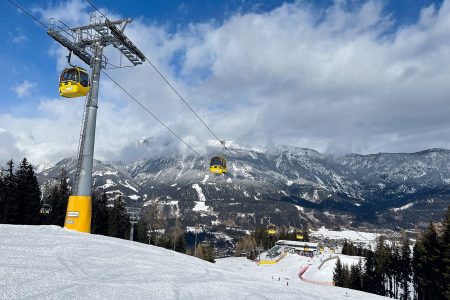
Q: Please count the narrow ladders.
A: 1